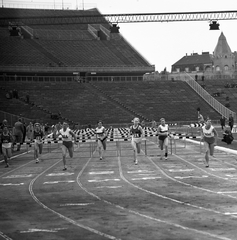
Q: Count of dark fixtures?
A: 3